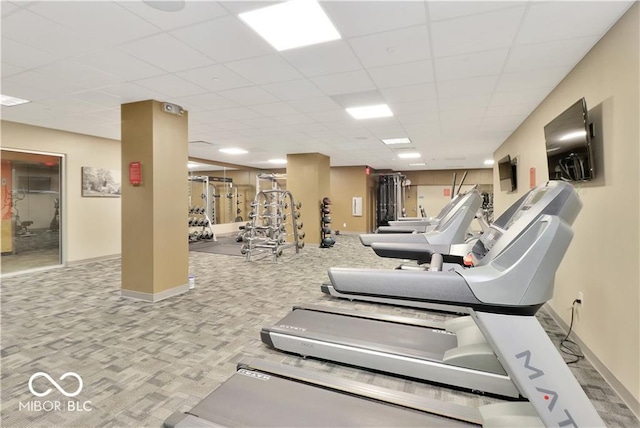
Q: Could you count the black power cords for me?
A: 1